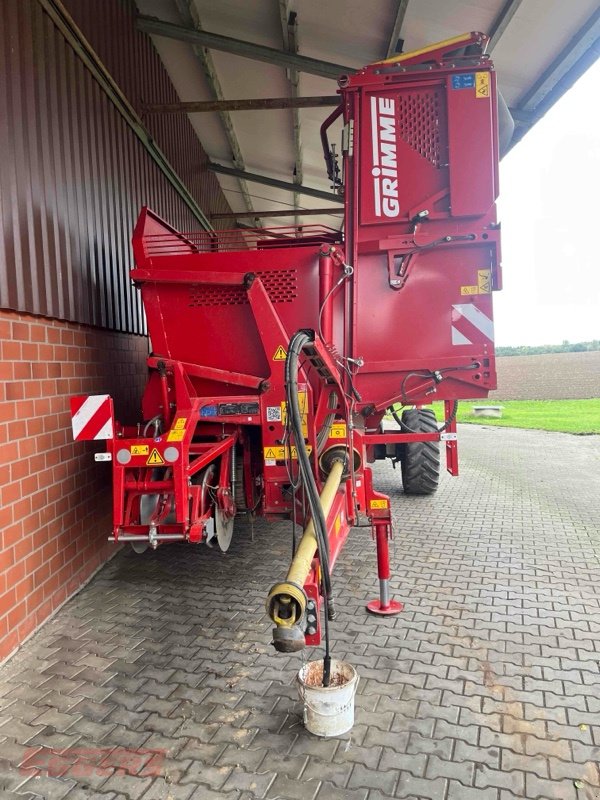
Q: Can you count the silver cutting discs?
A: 2